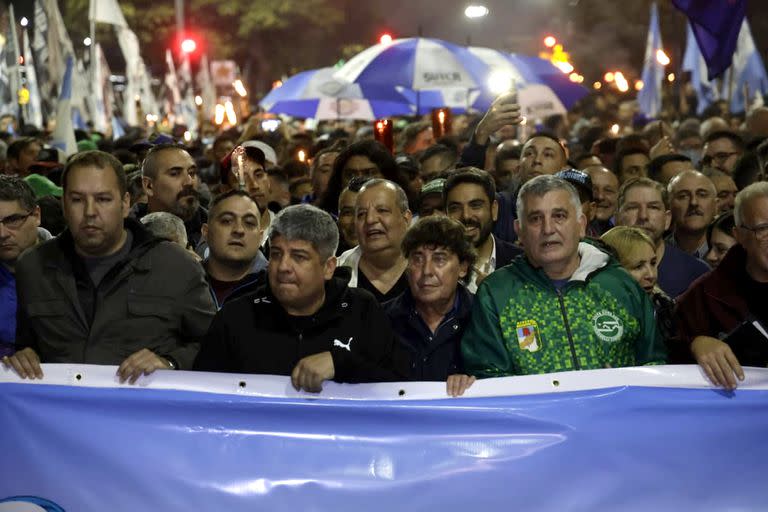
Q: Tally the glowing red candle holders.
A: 2